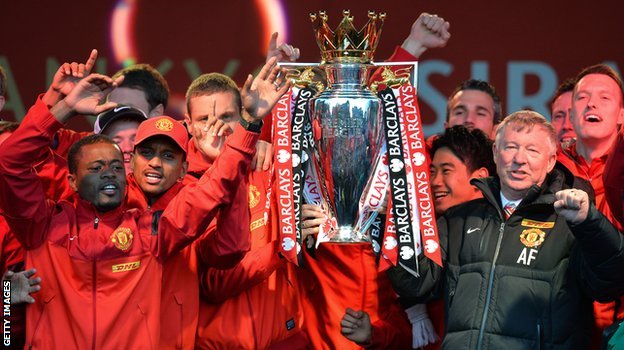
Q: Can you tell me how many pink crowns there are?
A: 0